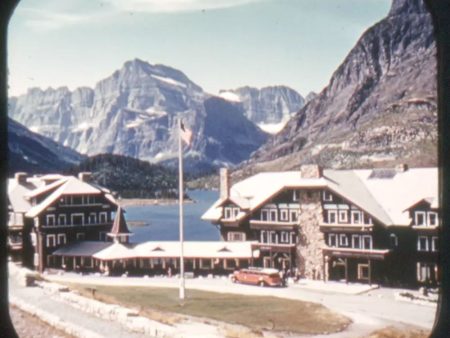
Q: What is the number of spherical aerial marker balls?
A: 0